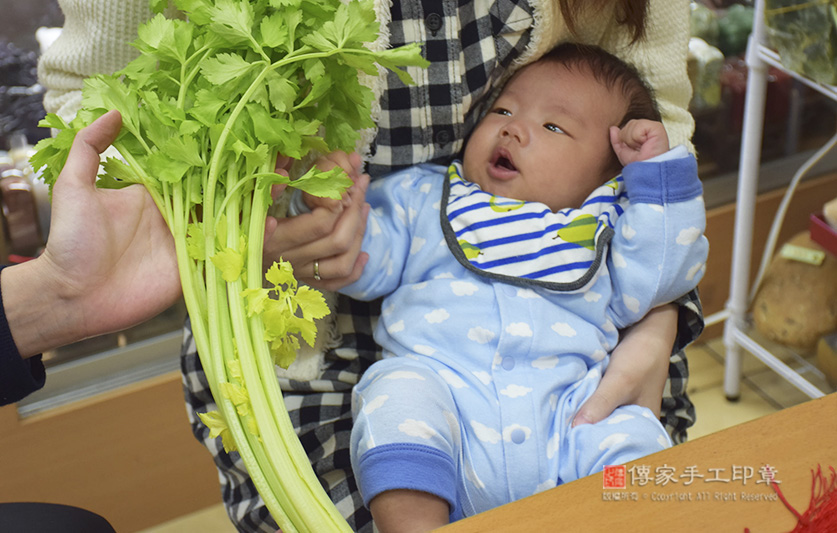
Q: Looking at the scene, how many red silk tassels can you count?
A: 1